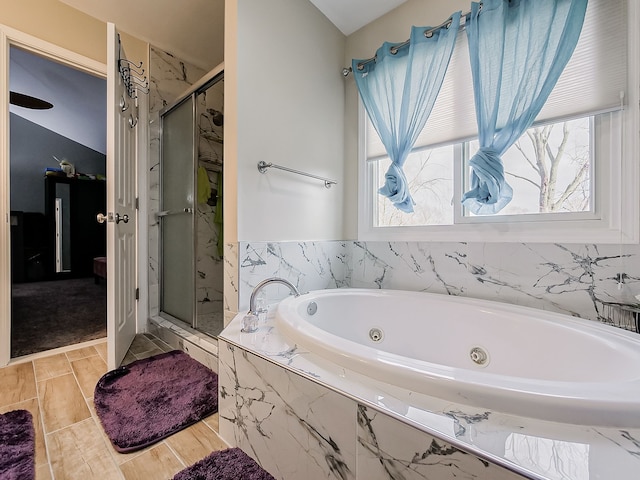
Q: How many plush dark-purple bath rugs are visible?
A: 3